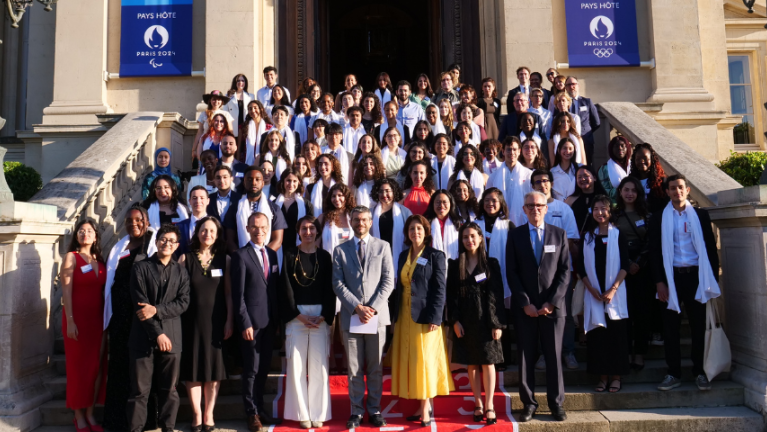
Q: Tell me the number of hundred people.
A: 1